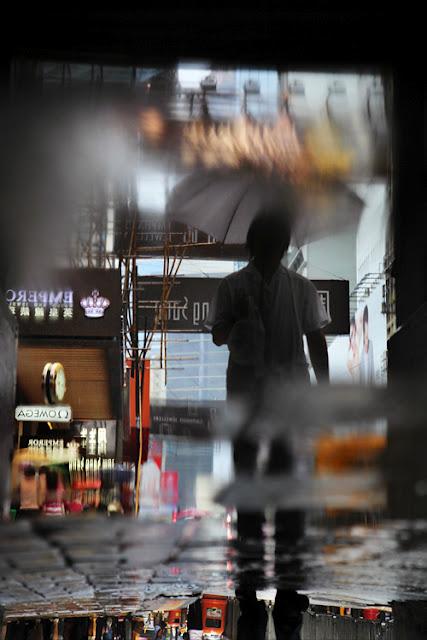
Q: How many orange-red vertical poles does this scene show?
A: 2